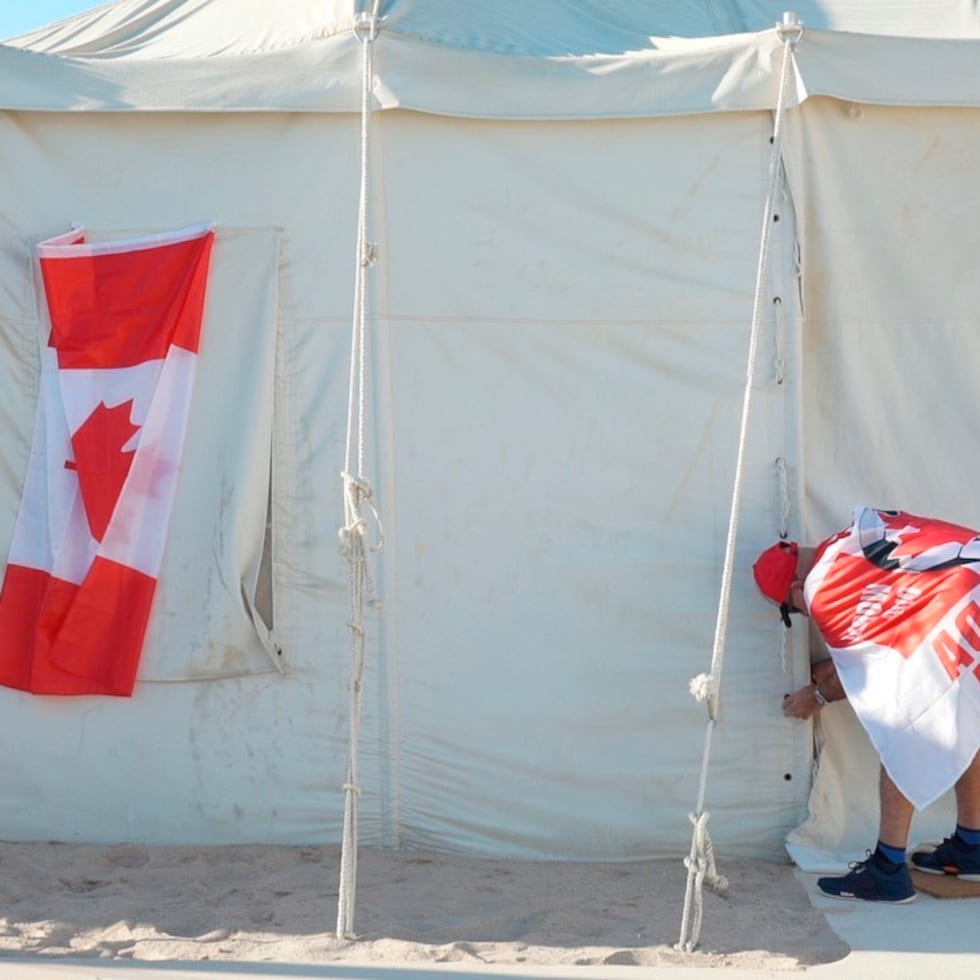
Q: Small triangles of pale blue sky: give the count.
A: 1